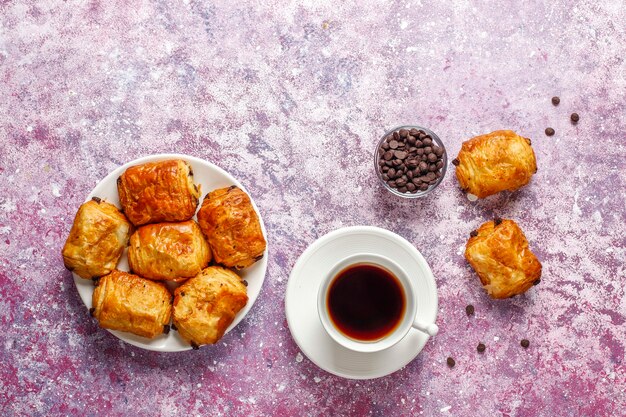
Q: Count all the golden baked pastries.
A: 8